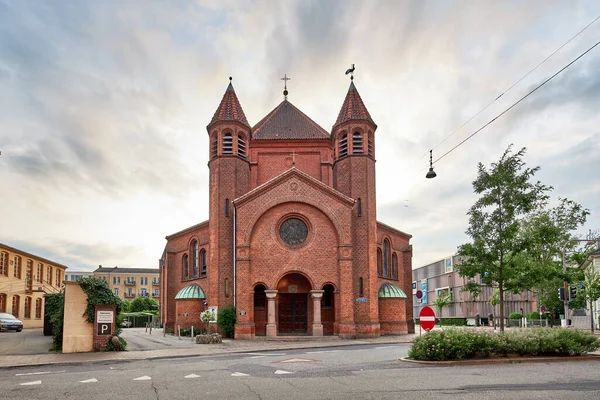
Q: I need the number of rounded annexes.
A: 2